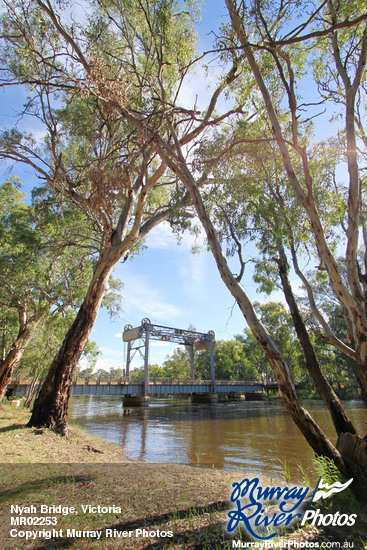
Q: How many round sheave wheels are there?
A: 3